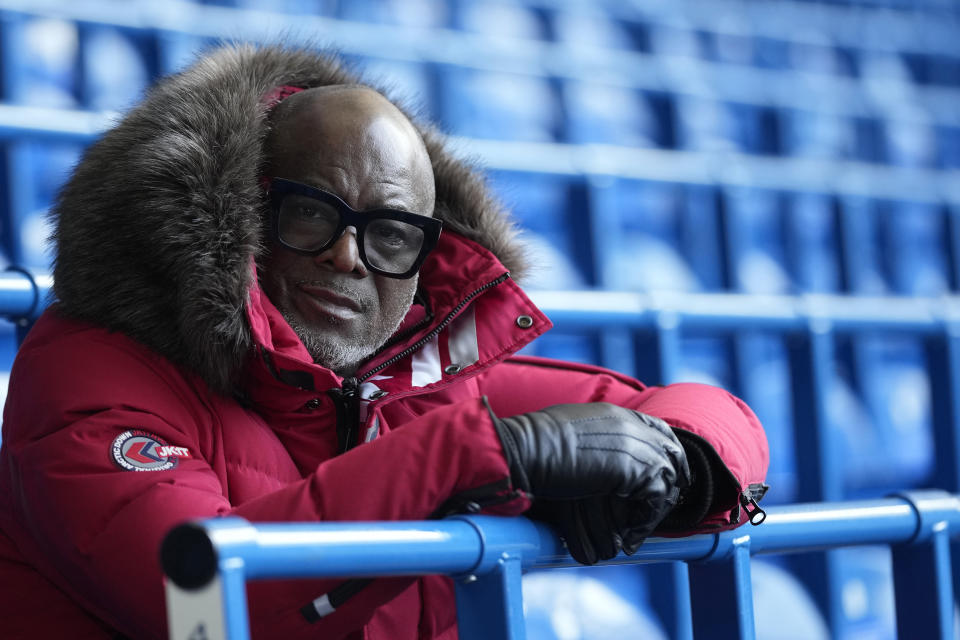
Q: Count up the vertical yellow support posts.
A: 0